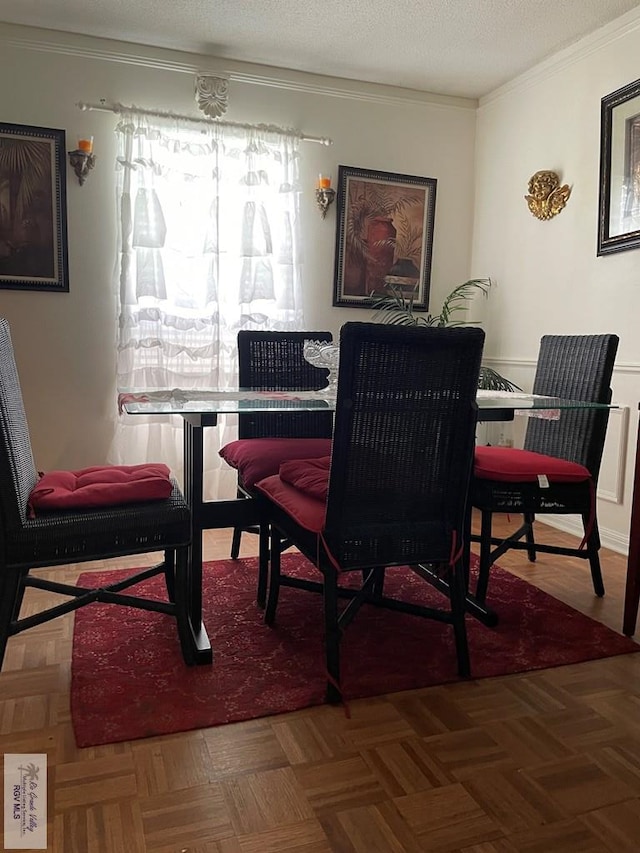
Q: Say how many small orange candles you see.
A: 2